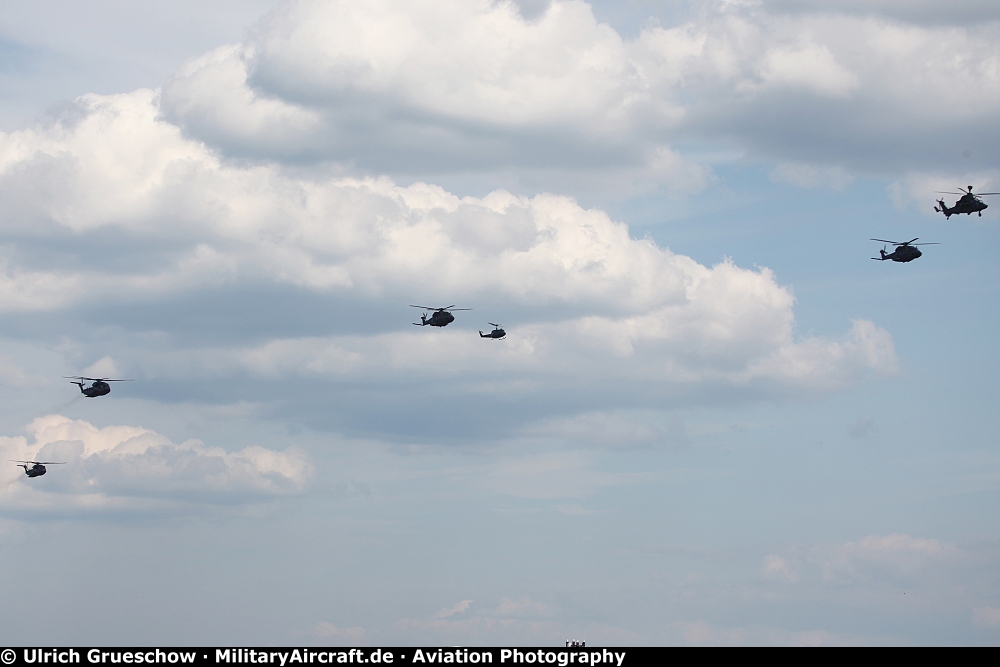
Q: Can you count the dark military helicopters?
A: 6